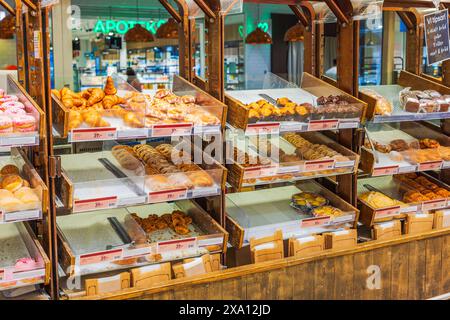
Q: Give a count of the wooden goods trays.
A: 12